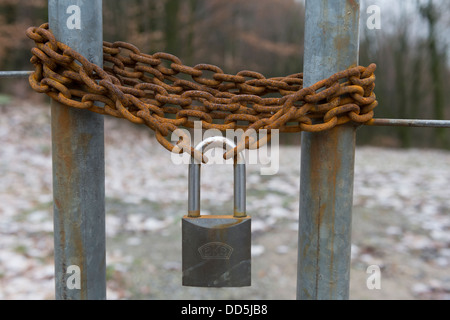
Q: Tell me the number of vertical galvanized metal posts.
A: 2